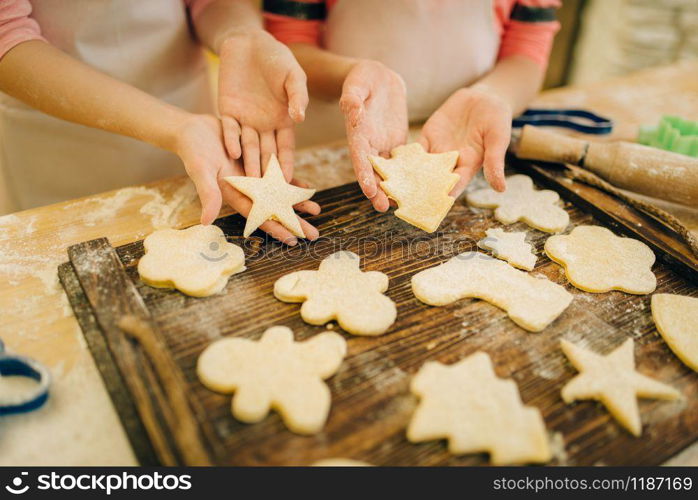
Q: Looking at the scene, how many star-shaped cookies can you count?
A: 2